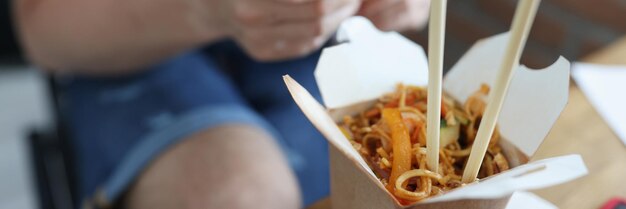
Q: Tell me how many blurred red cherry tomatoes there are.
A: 0